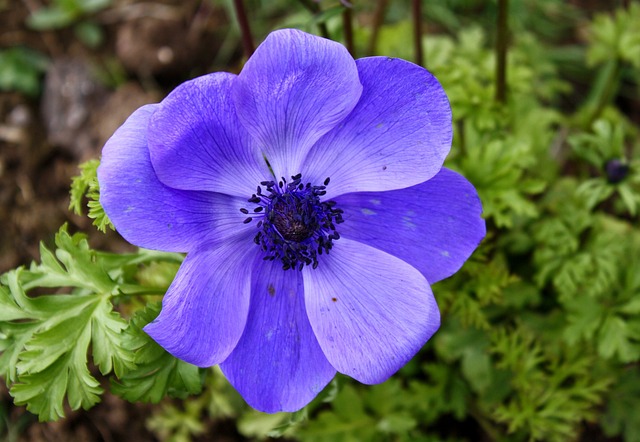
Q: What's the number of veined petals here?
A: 8